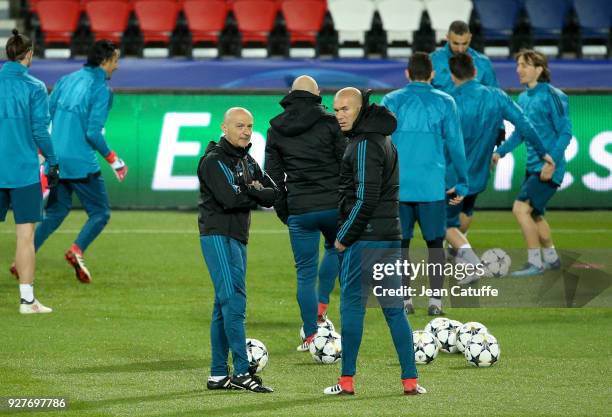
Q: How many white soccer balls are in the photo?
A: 9